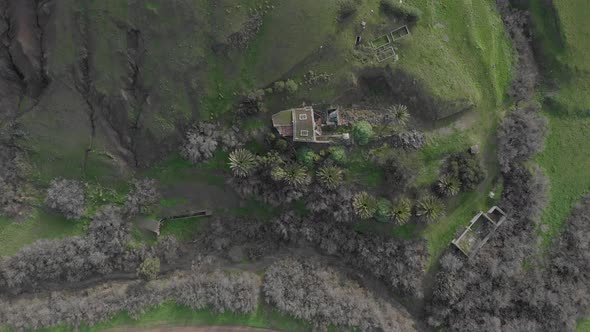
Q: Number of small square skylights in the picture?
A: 2